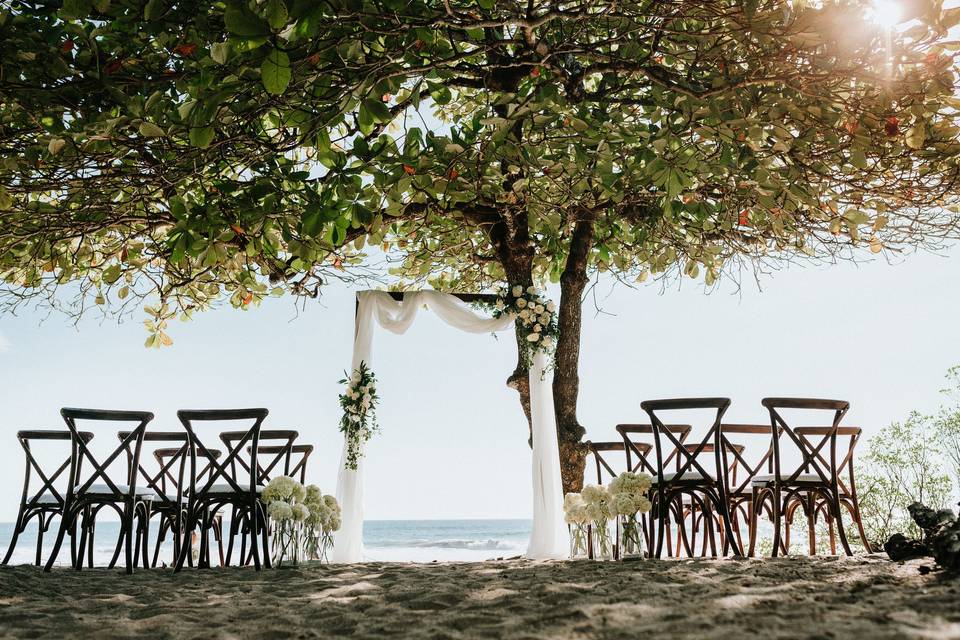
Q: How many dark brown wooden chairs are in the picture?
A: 14